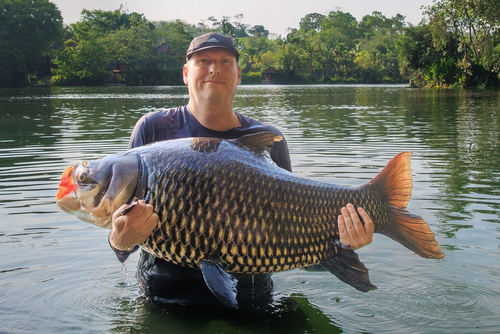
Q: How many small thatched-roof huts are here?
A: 2